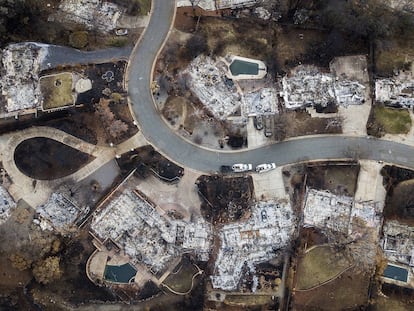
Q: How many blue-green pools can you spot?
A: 3